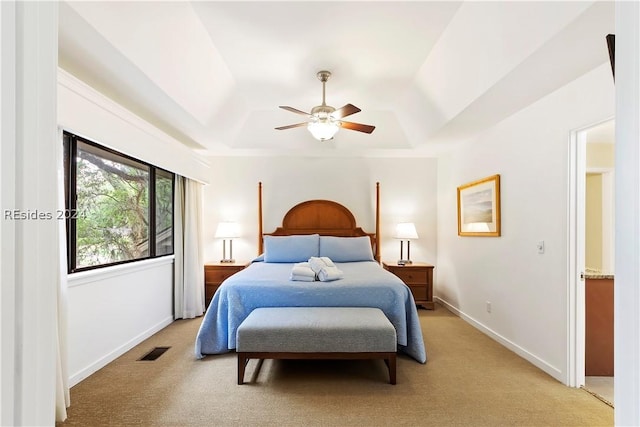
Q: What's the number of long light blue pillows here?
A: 2